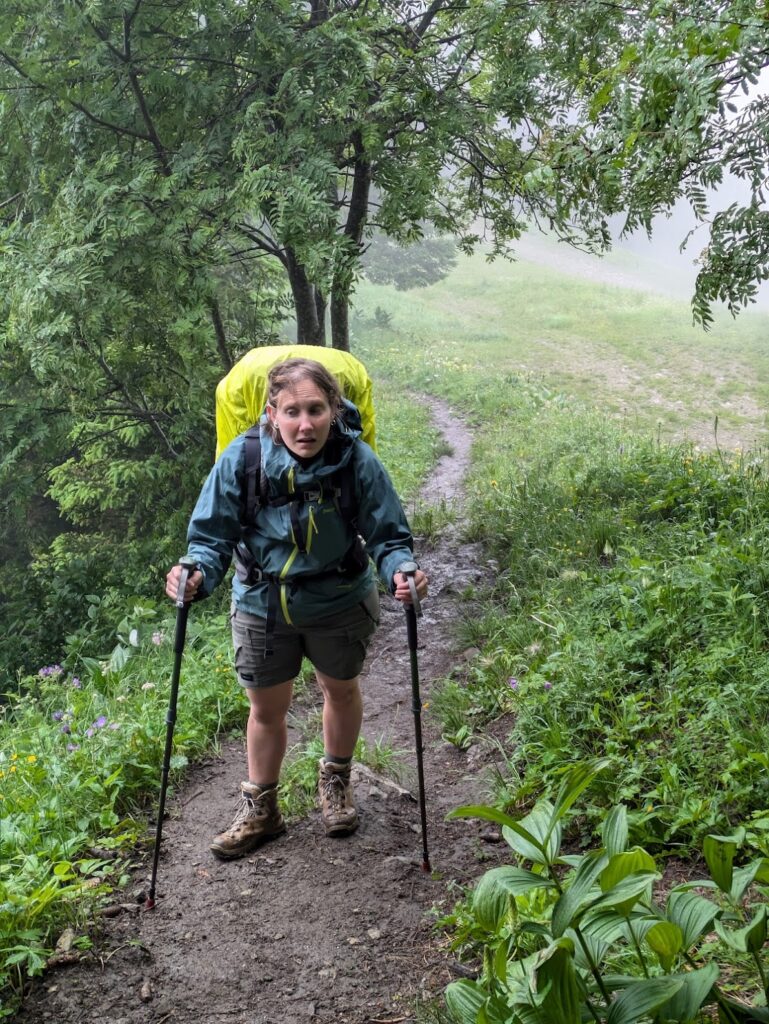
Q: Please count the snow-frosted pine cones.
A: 0